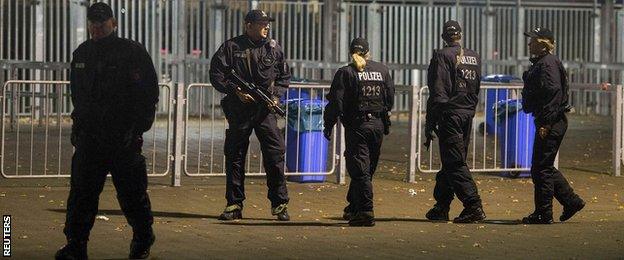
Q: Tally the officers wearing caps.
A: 5